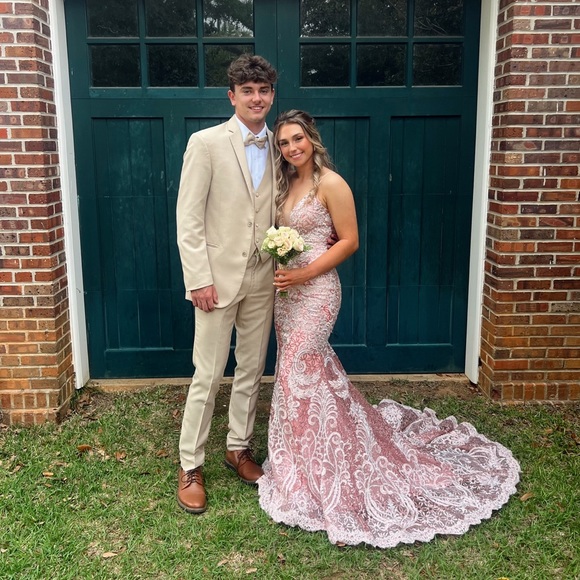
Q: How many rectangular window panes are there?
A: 12